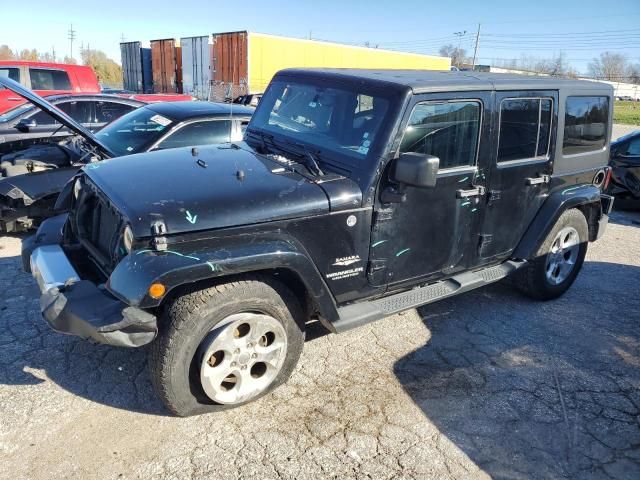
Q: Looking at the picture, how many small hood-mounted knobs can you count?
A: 2